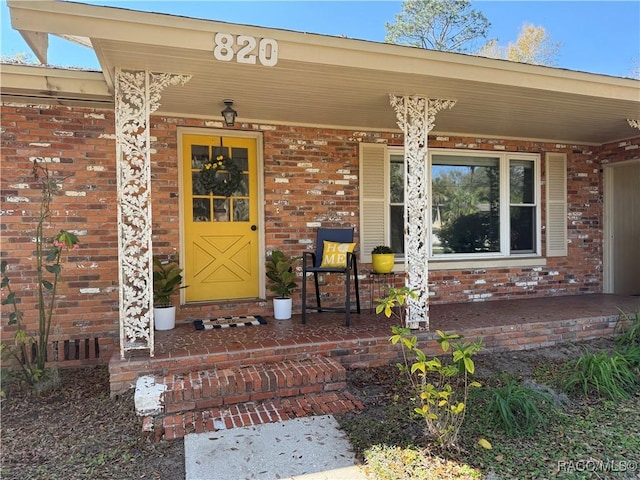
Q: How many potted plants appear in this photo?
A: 3